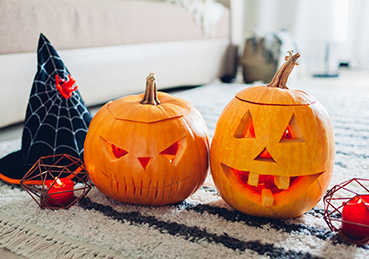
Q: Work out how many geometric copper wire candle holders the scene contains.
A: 2